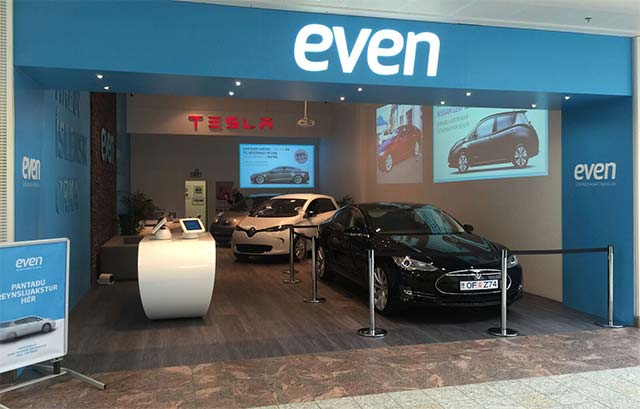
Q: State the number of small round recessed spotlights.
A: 10